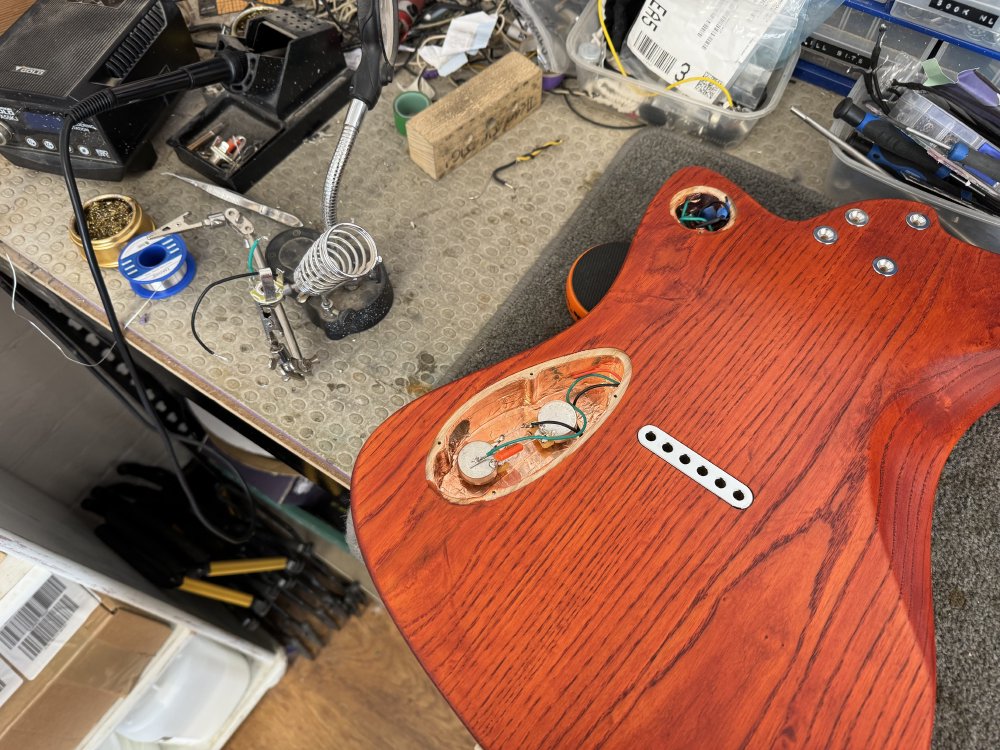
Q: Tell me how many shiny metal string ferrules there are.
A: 4